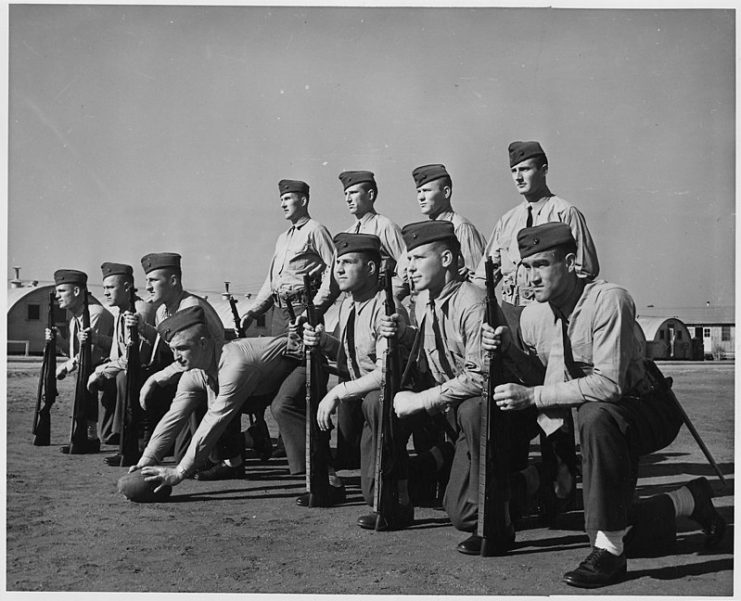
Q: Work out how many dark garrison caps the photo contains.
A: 11